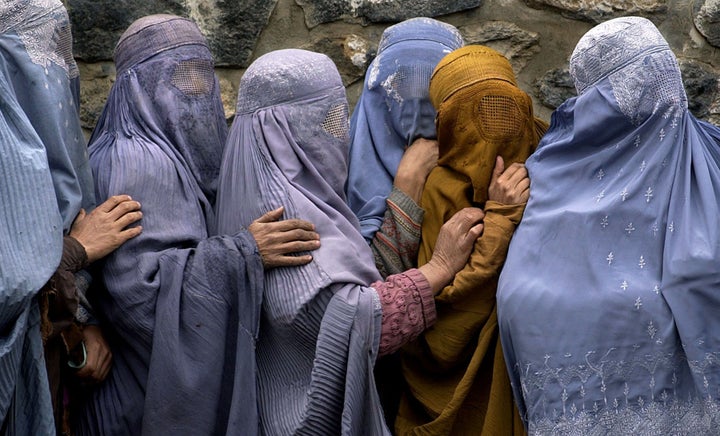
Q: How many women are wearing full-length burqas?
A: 6